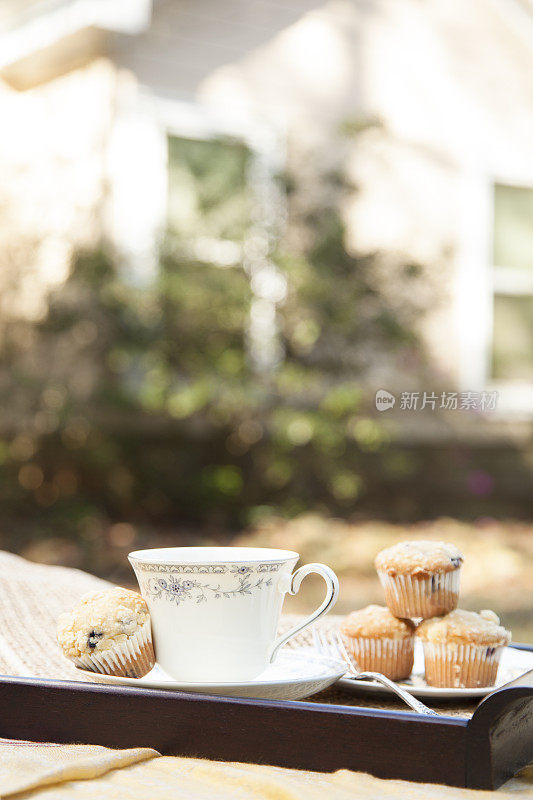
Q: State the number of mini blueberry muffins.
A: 4